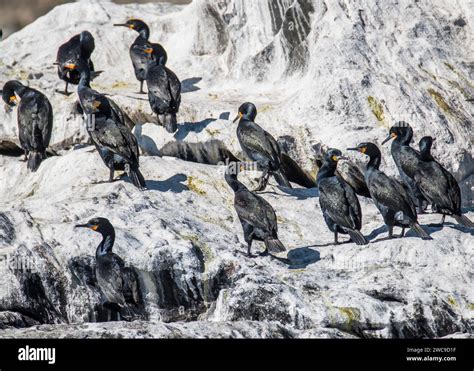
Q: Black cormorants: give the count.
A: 13